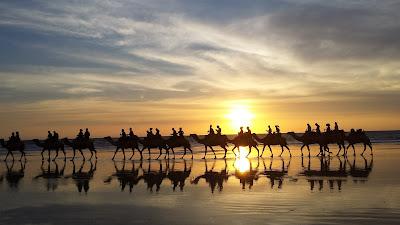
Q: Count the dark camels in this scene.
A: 12